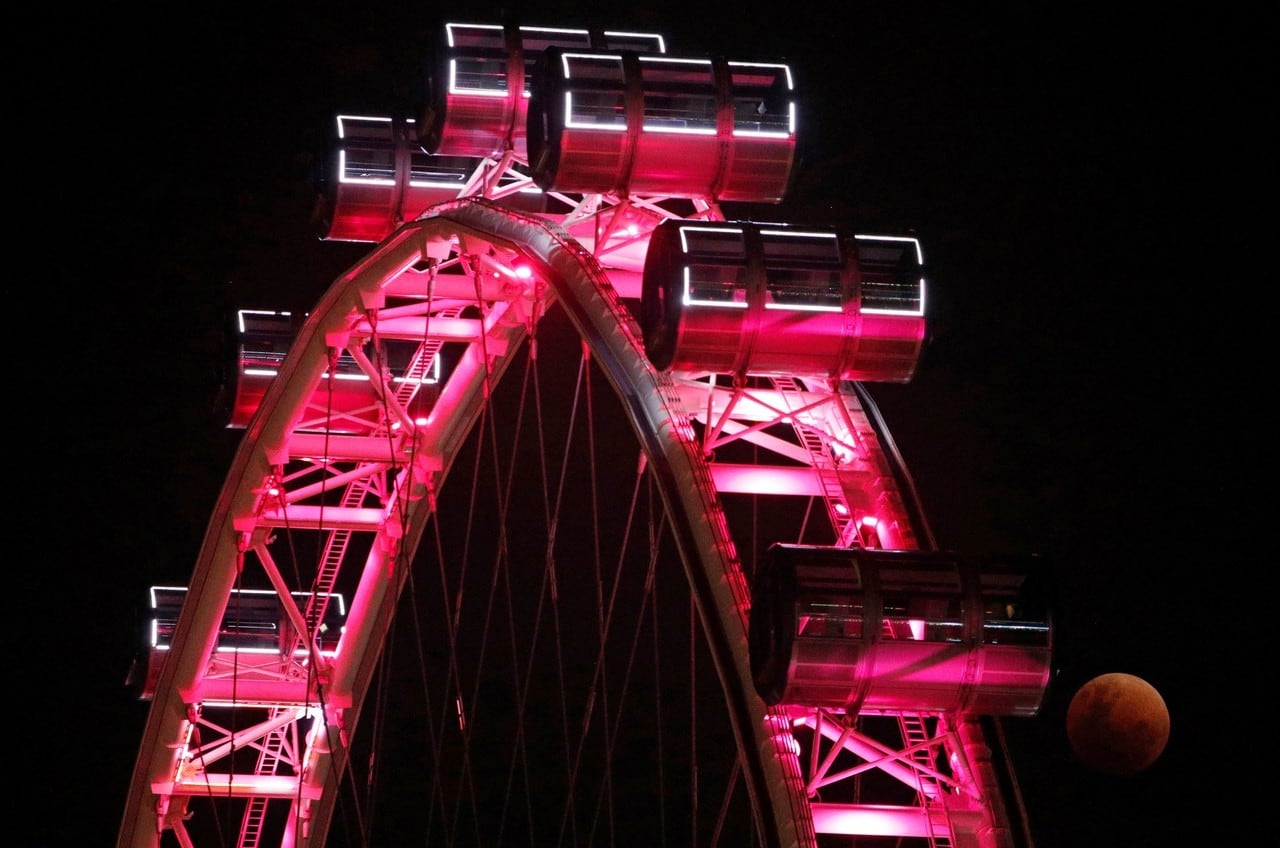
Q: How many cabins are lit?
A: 6